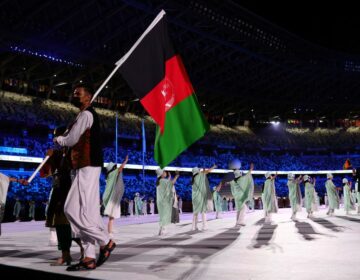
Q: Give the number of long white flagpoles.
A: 1